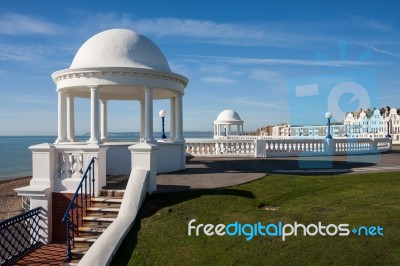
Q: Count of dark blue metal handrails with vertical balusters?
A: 1